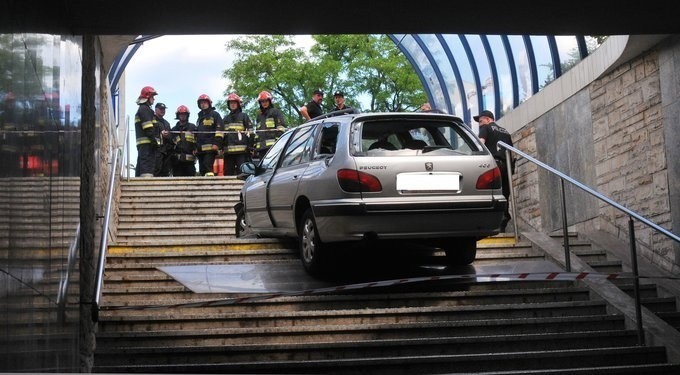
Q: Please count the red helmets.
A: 5